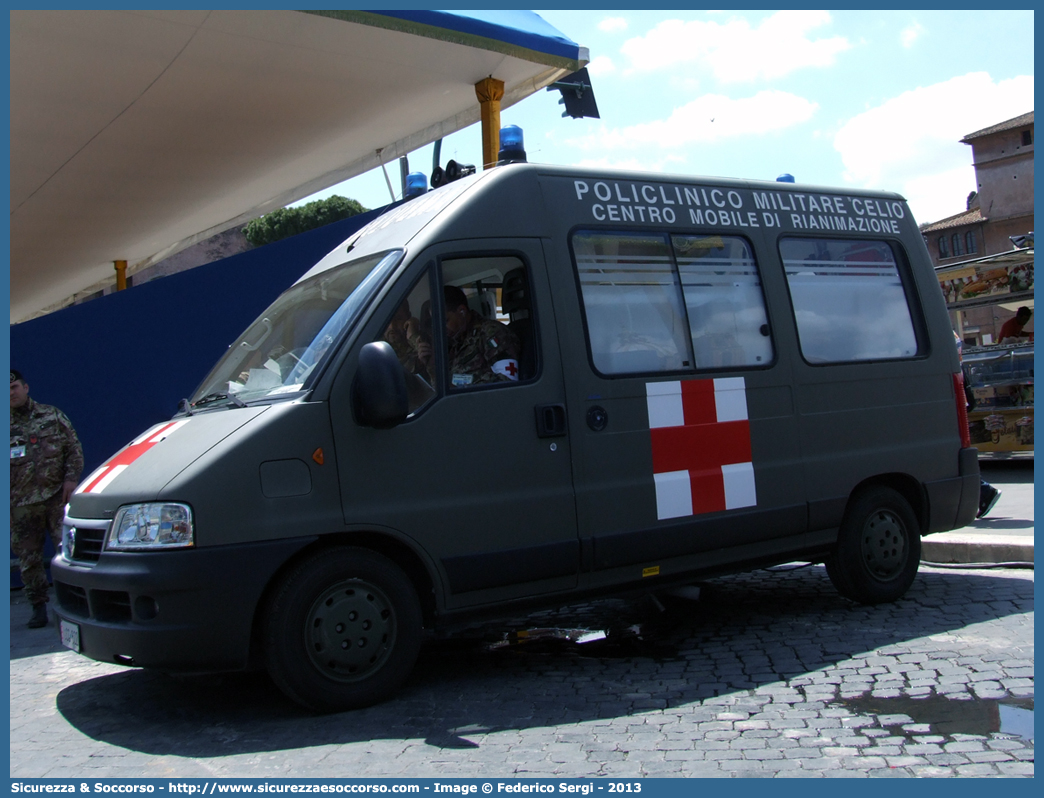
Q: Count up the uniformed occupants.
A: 2